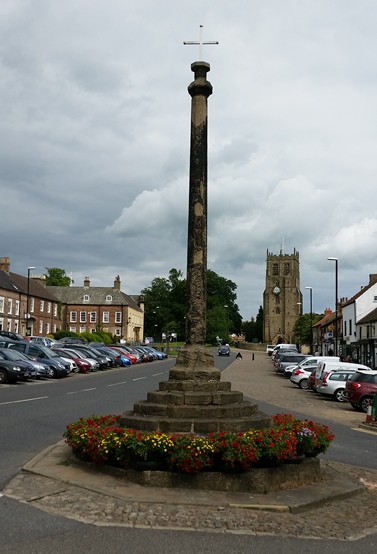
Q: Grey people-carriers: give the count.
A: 1